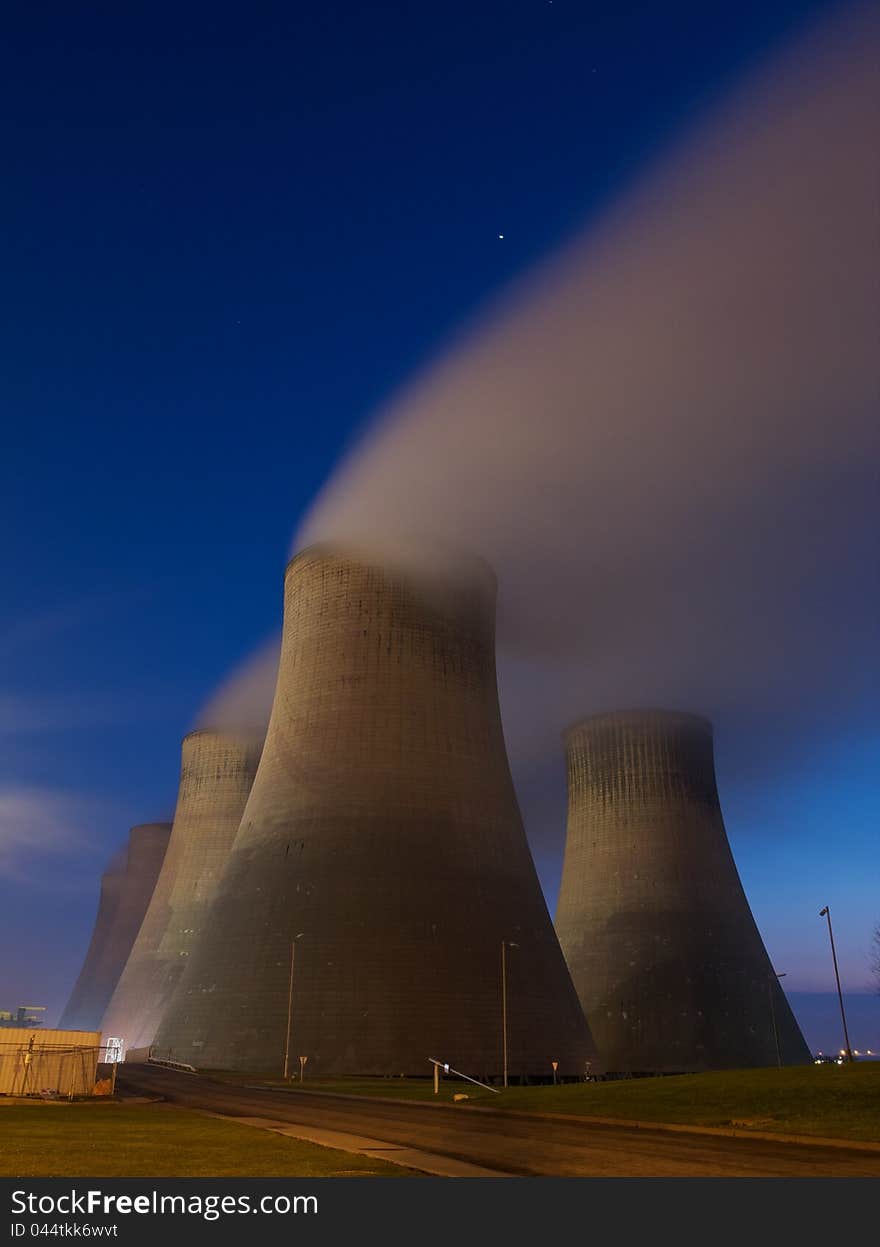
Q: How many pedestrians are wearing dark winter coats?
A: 0